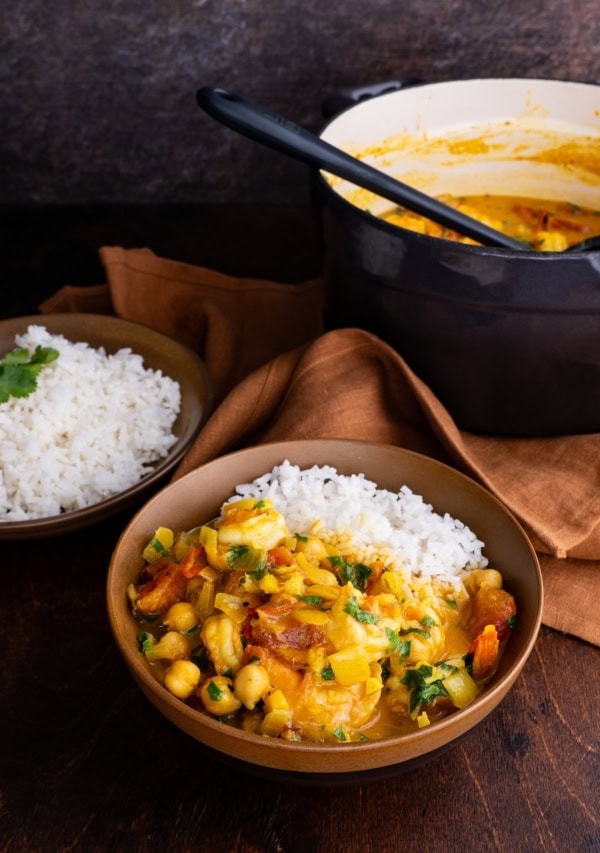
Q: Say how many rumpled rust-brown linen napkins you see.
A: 1